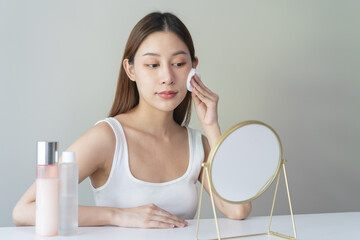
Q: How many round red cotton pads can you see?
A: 0